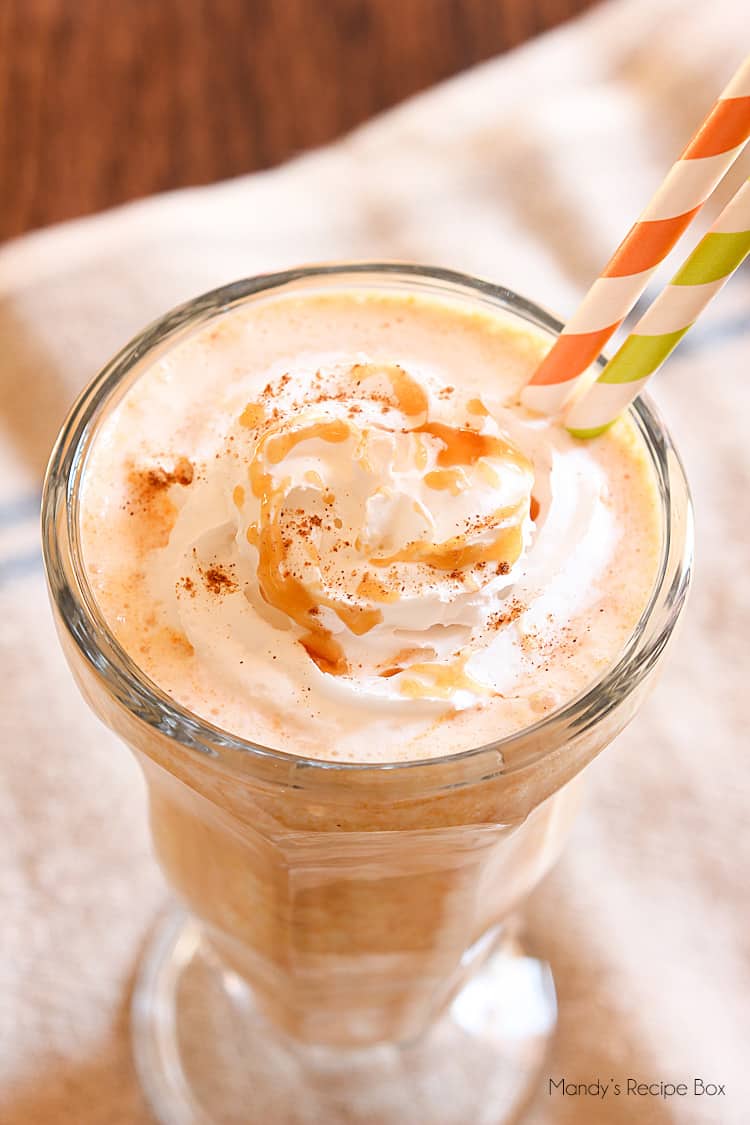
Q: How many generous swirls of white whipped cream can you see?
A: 1